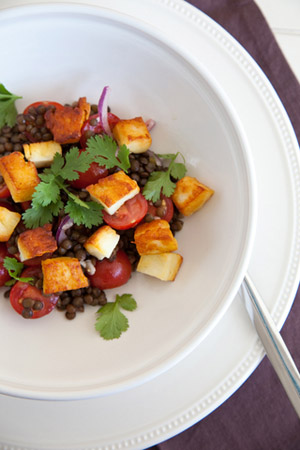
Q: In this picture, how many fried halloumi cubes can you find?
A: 12